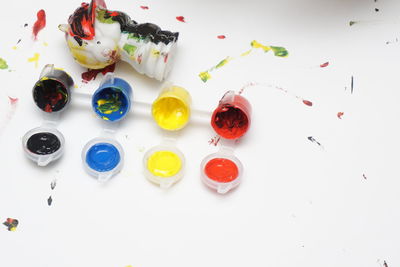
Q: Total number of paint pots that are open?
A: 4